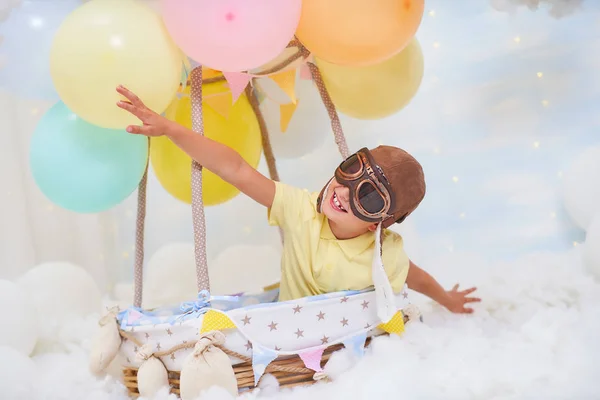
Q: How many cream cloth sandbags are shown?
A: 3